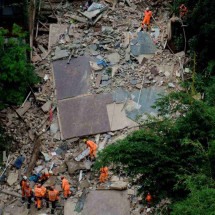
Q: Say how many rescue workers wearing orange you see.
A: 11